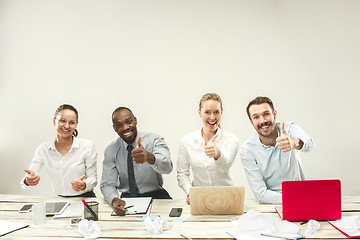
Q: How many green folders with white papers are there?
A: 1